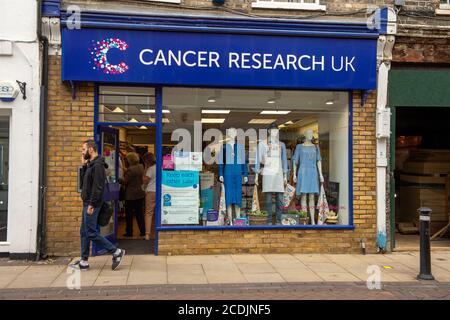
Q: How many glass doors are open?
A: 1